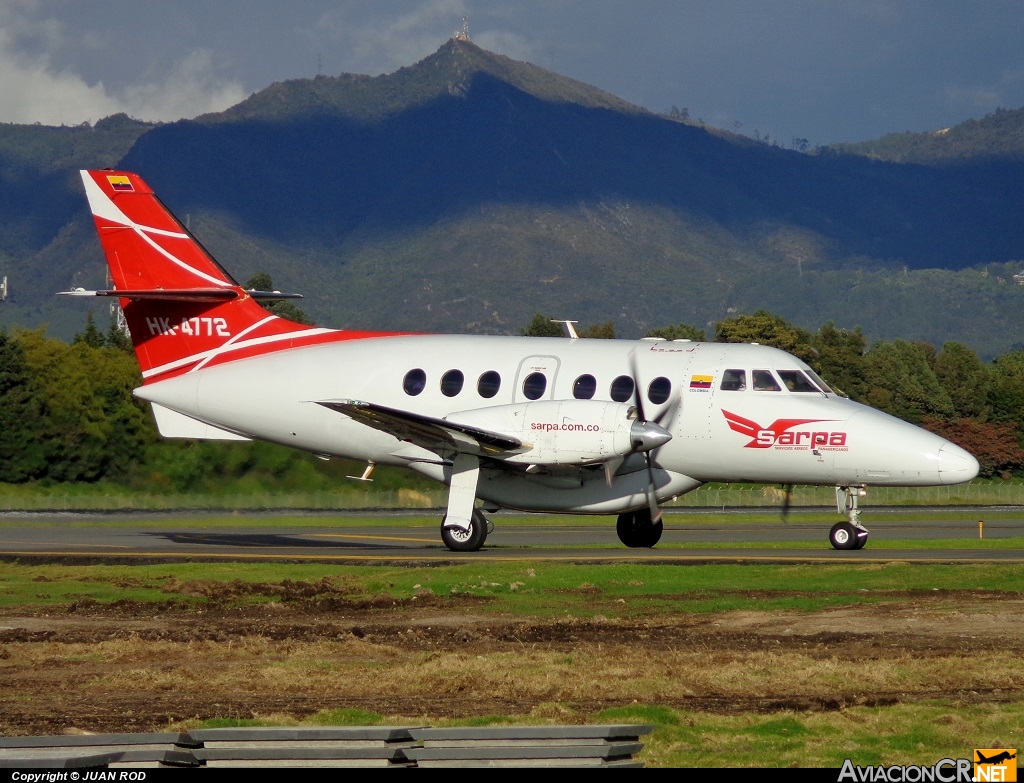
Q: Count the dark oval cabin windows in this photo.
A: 7